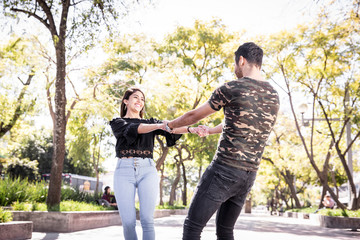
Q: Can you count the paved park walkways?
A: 1